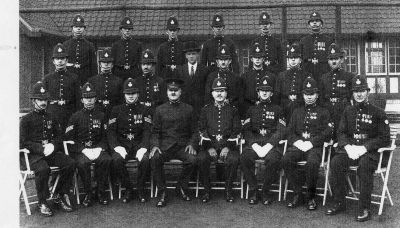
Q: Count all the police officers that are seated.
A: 8